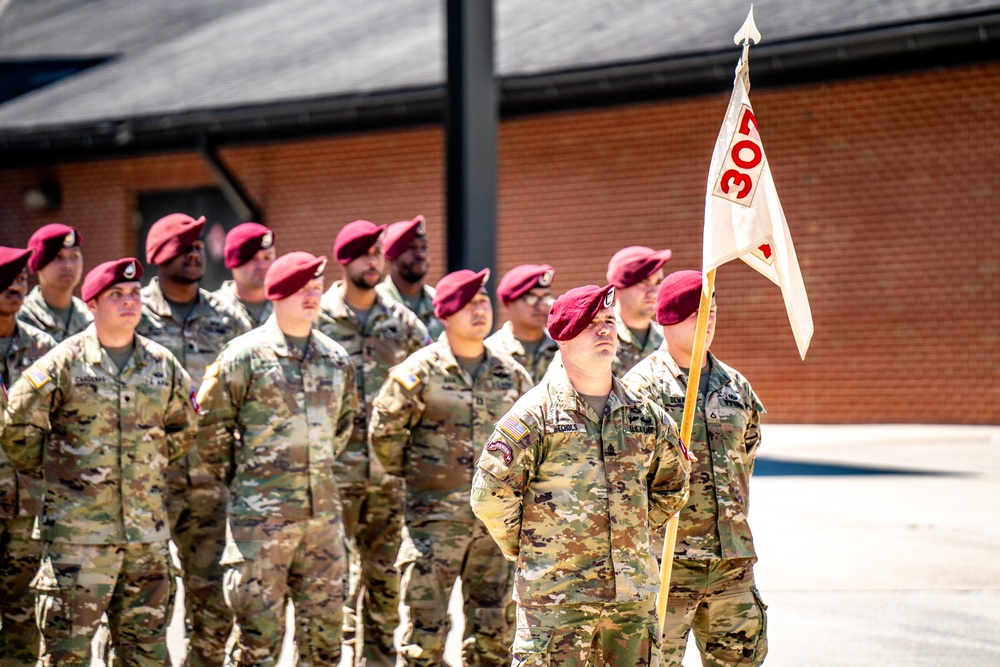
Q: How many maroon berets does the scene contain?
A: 13